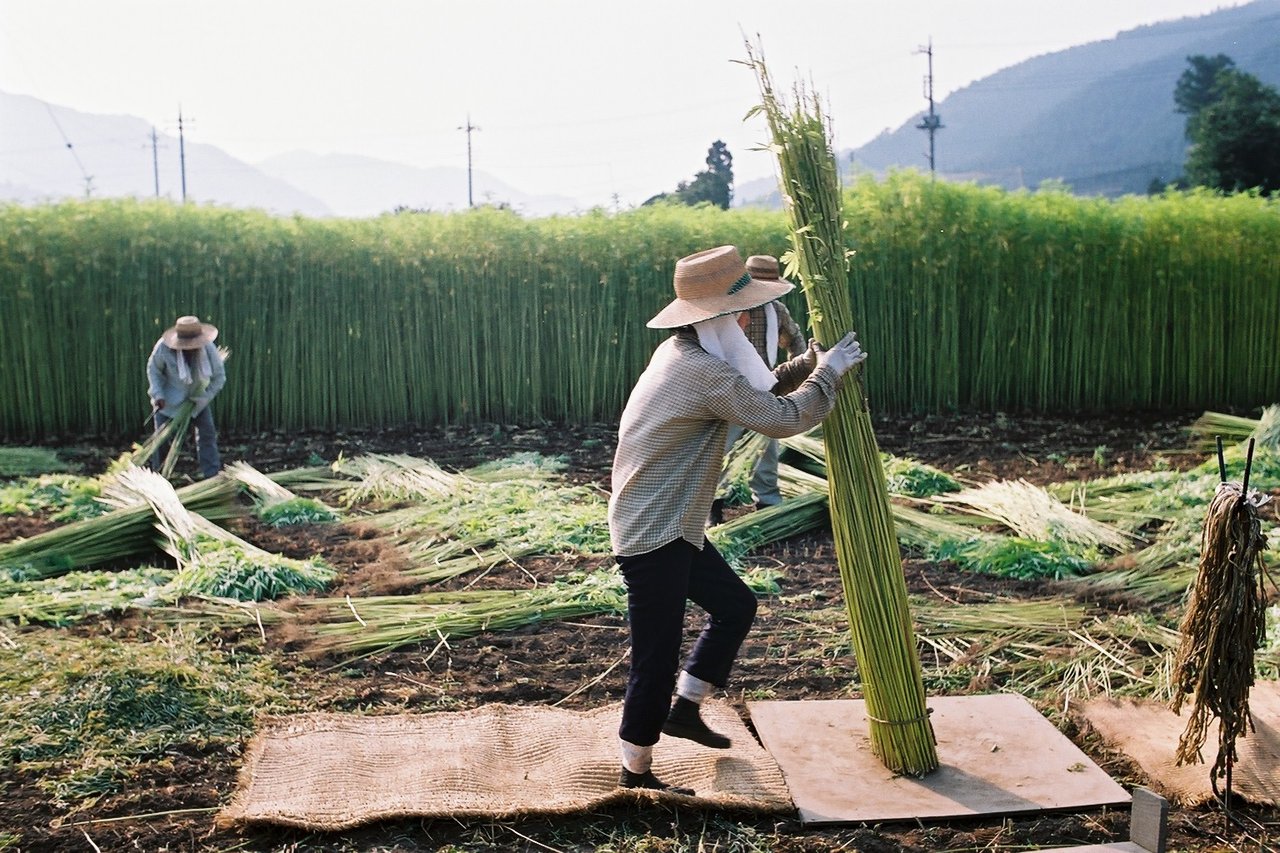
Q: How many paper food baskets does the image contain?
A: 0